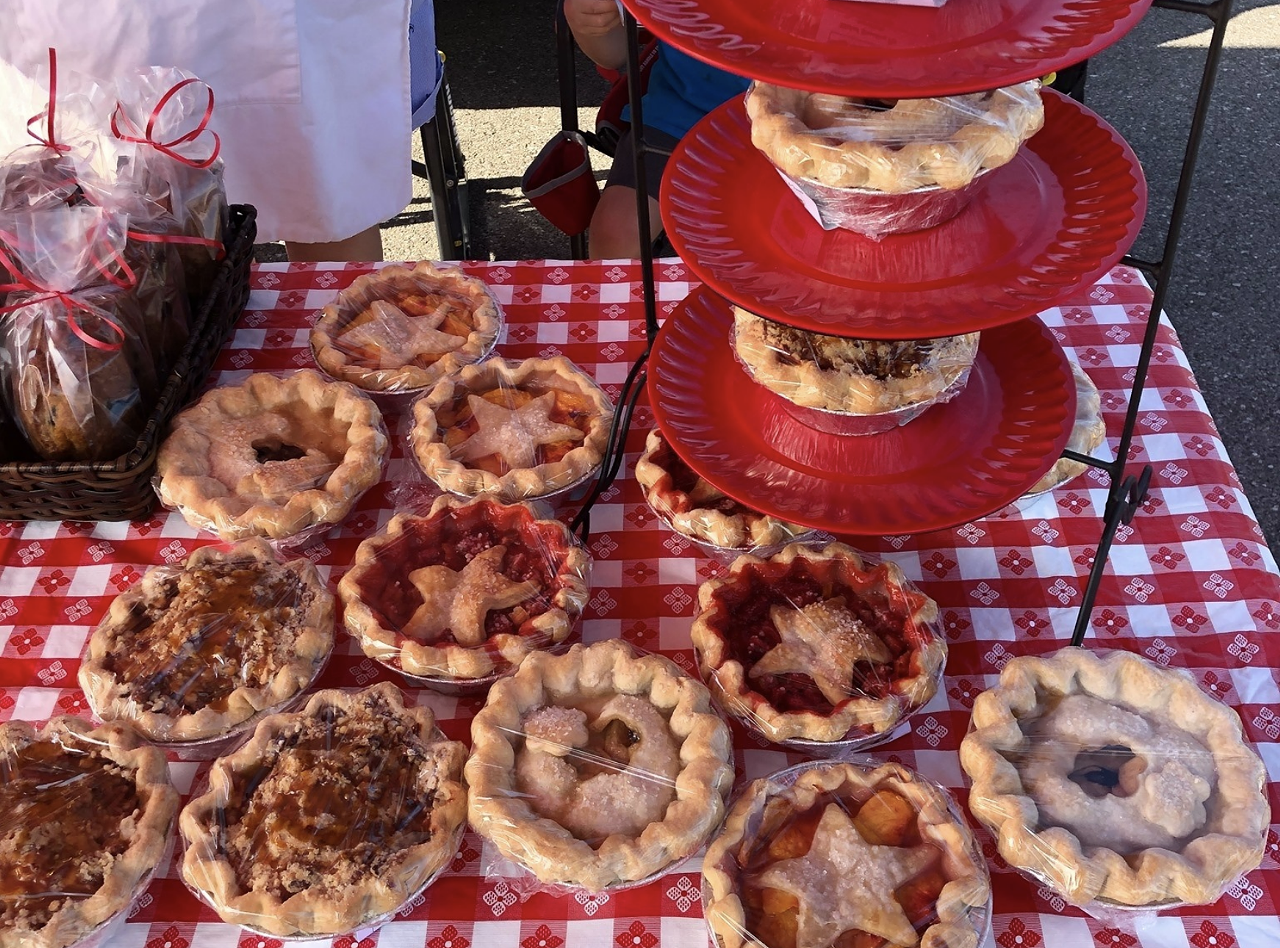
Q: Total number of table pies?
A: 13